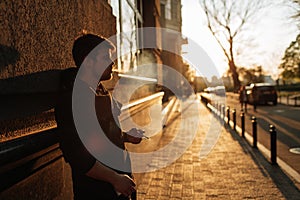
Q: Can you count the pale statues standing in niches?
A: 0